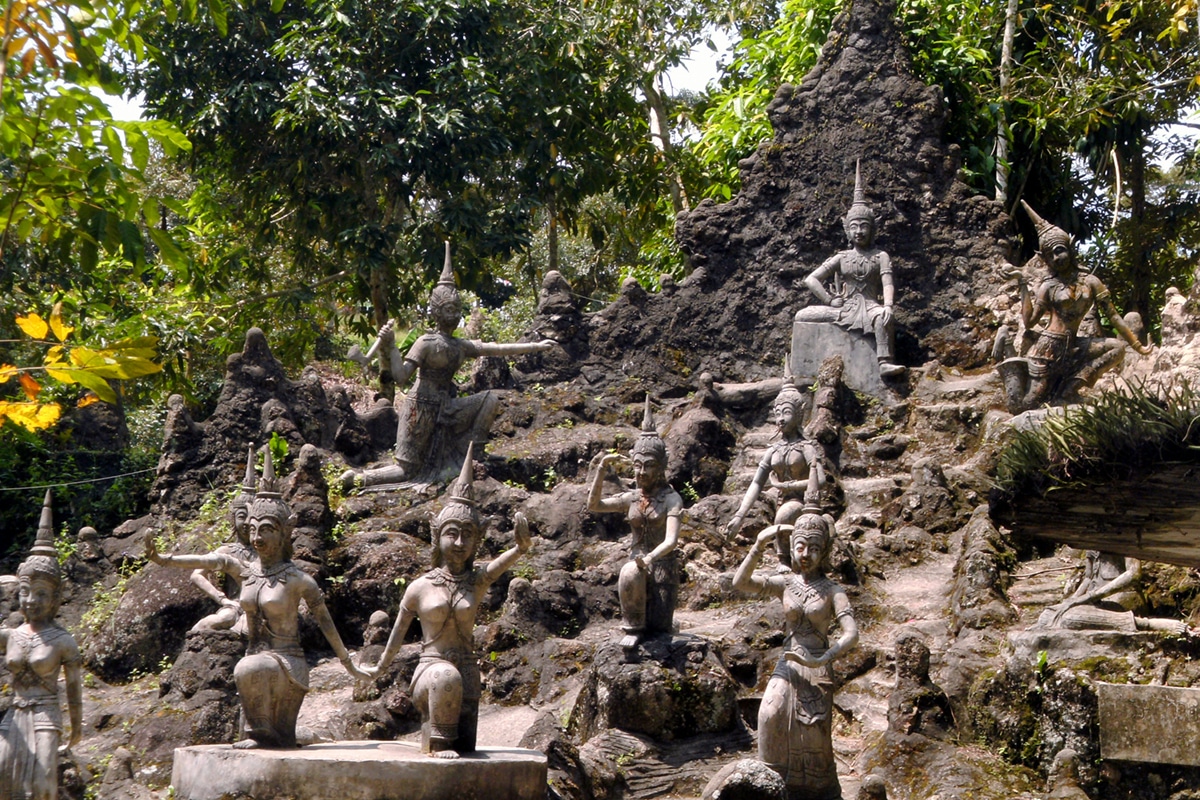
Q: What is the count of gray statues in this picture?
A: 11